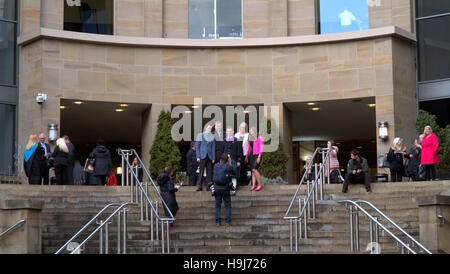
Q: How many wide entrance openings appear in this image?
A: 3